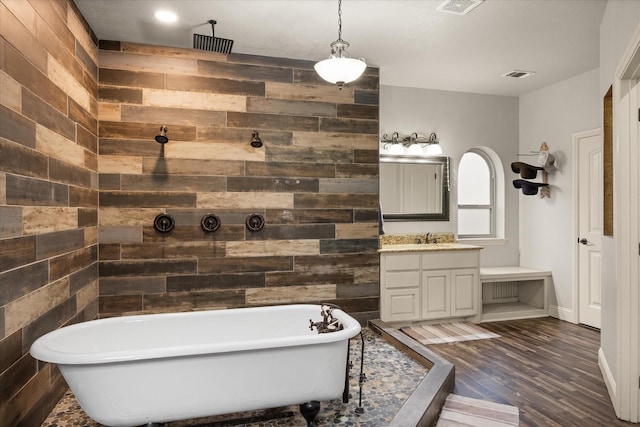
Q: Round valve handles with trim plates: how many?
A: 3